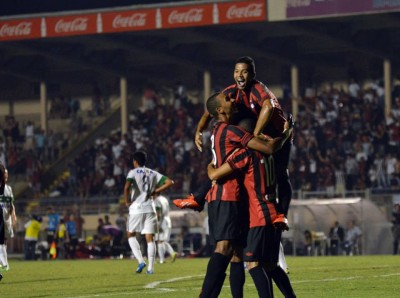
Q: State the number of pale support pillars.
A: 5